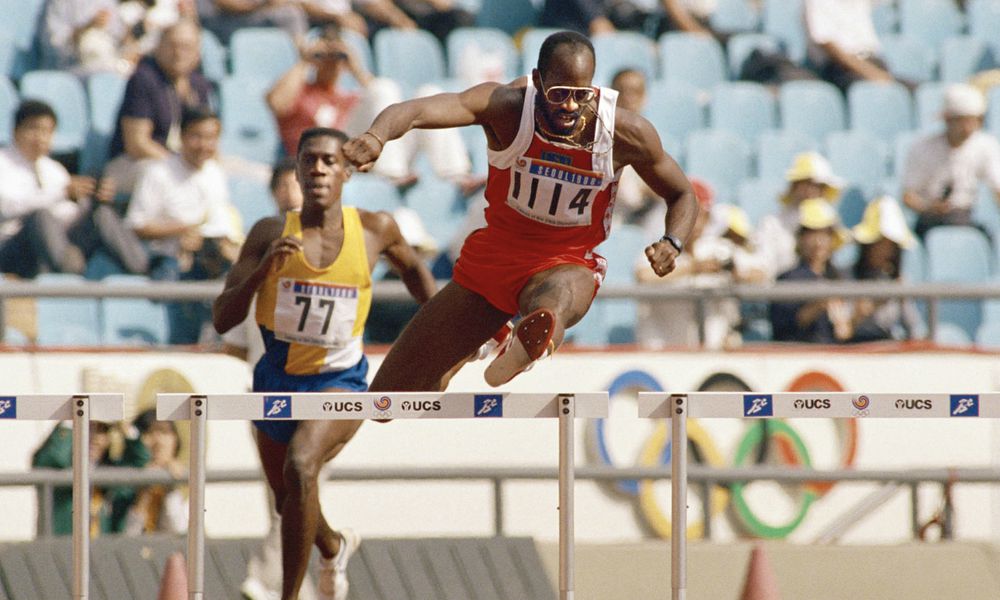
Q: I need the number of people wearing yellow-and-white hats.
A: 4